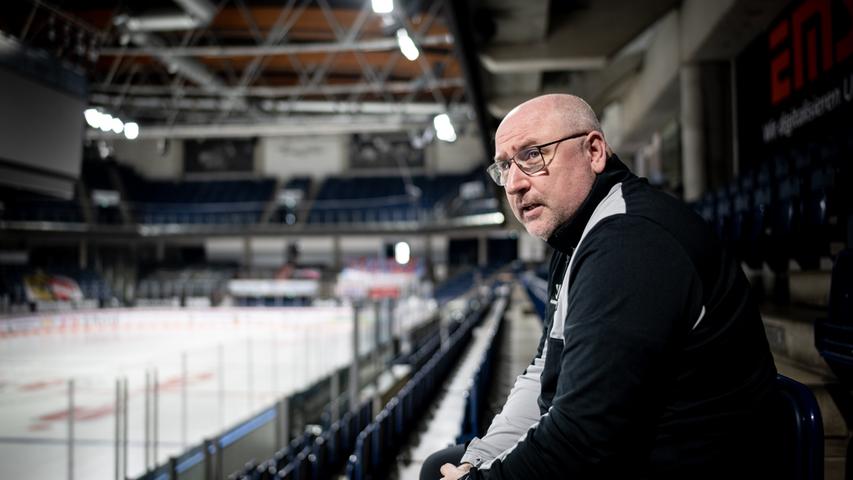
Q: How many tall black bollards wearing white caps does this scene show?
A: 0